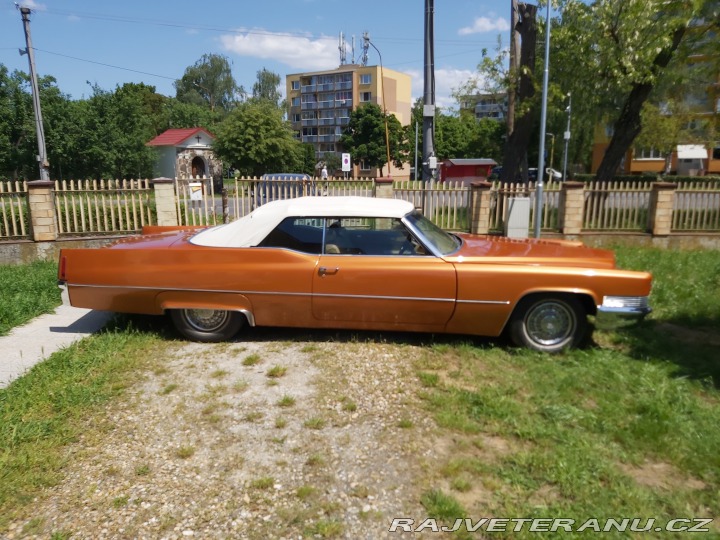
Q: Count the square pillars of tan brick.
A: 6